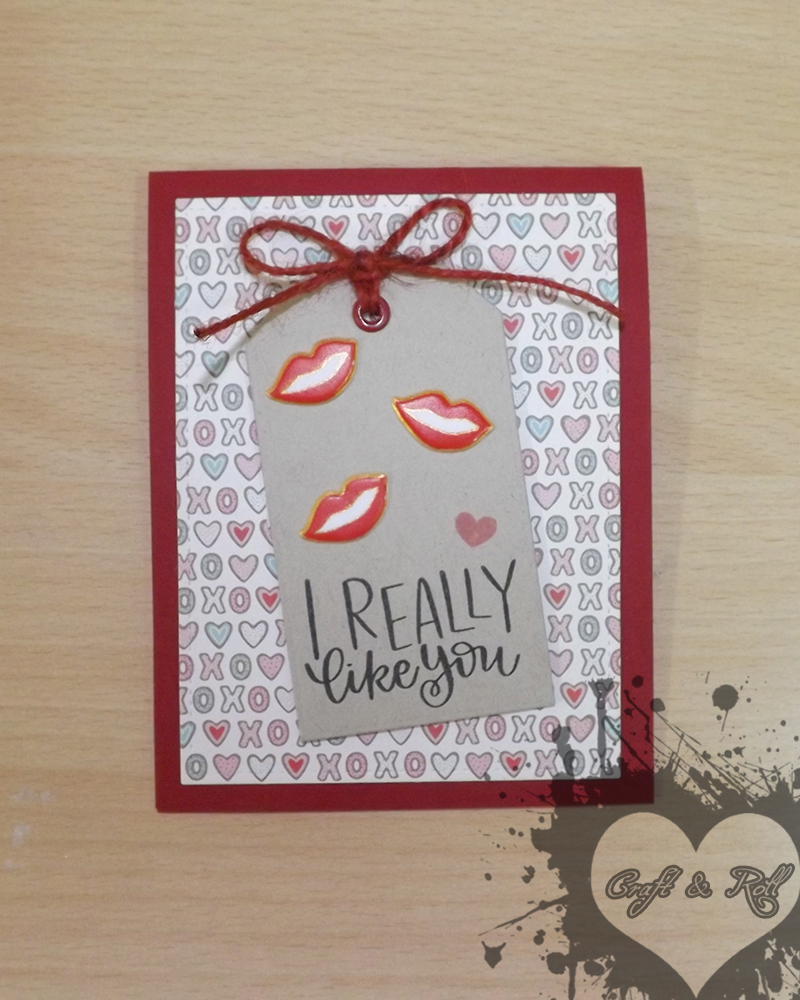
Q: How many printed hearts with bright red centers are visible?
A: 12